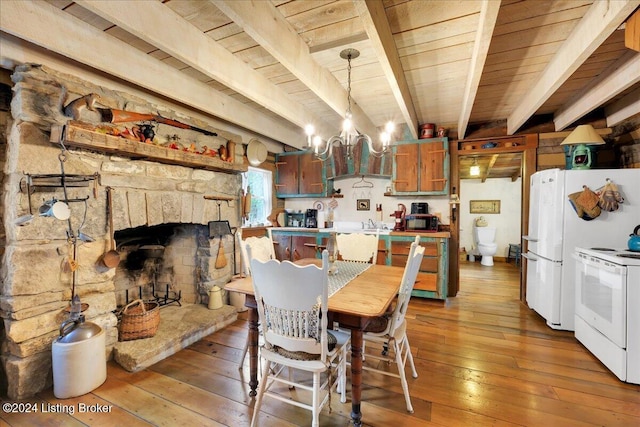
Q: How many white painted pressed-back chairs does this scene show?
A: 4